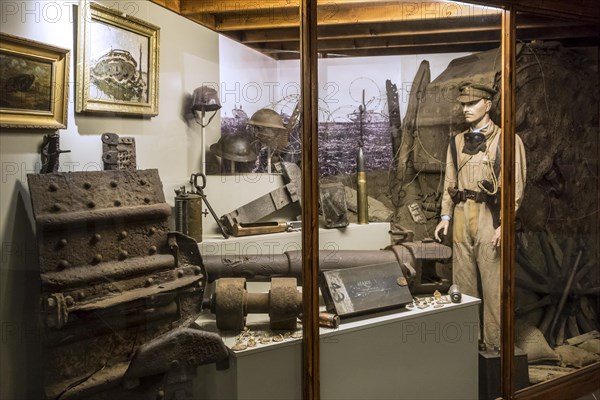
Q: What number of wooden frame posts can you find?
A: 2